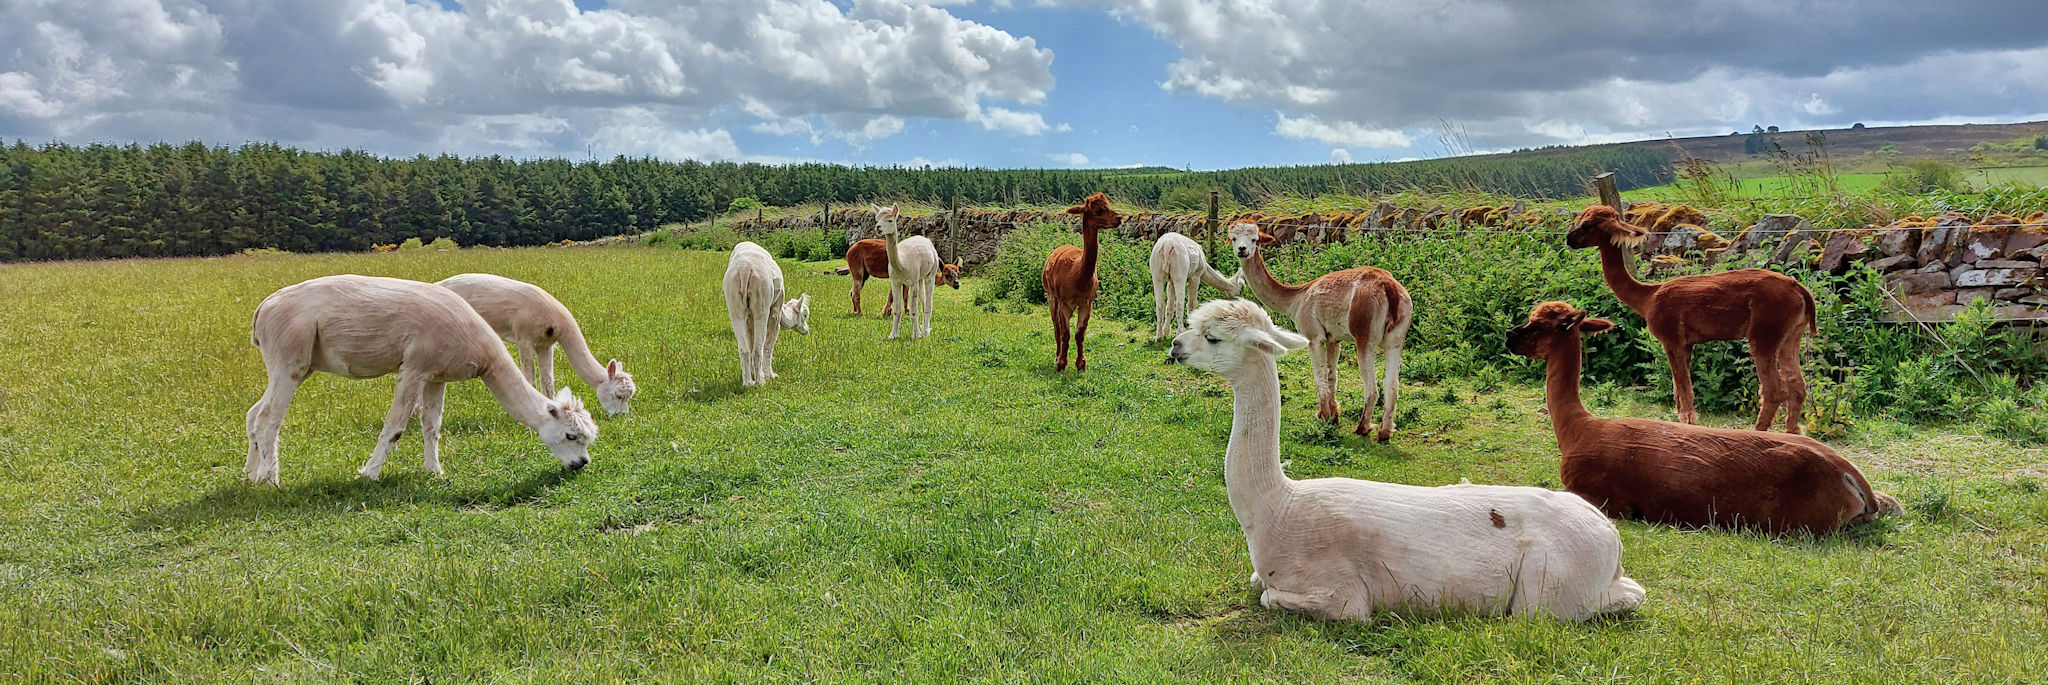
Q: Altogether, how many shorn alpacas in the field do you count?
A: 11